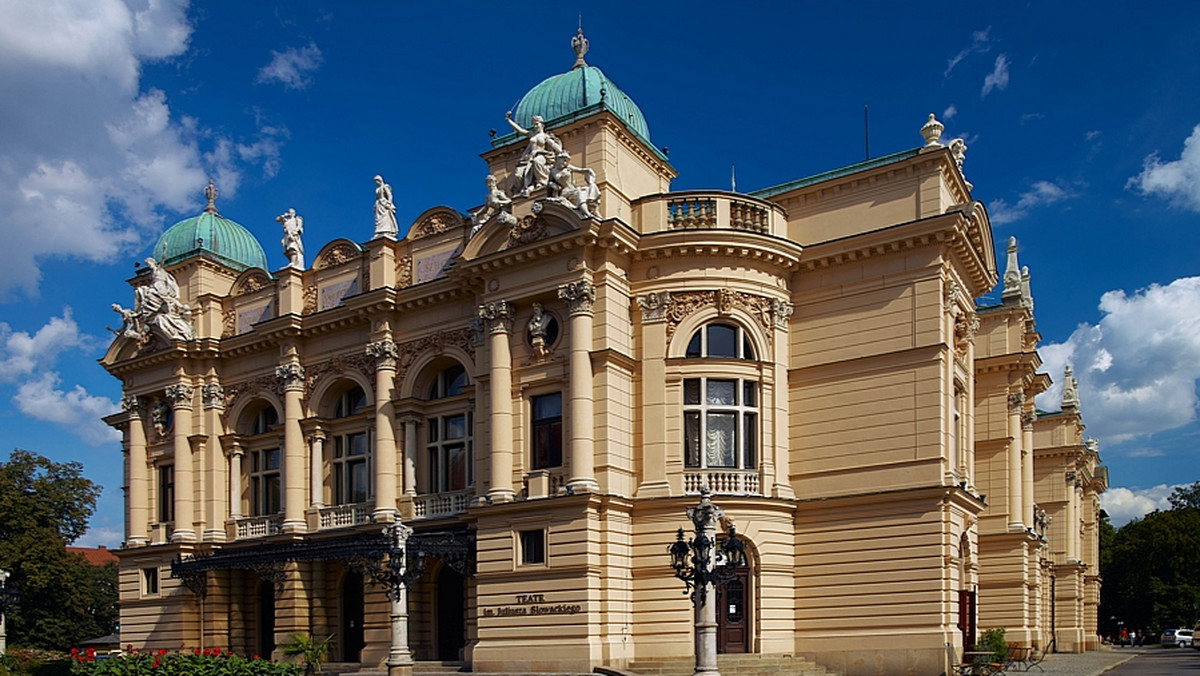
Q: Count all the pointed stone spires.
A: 4